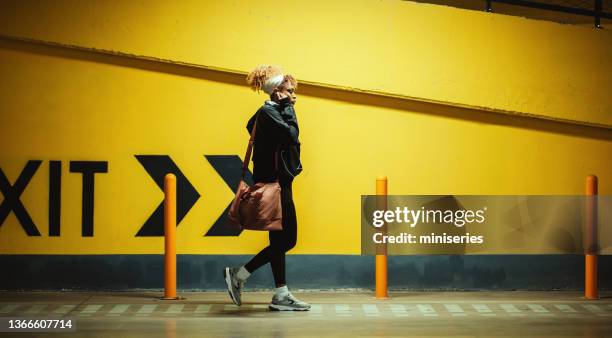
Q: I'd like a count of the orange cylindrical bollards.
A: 3